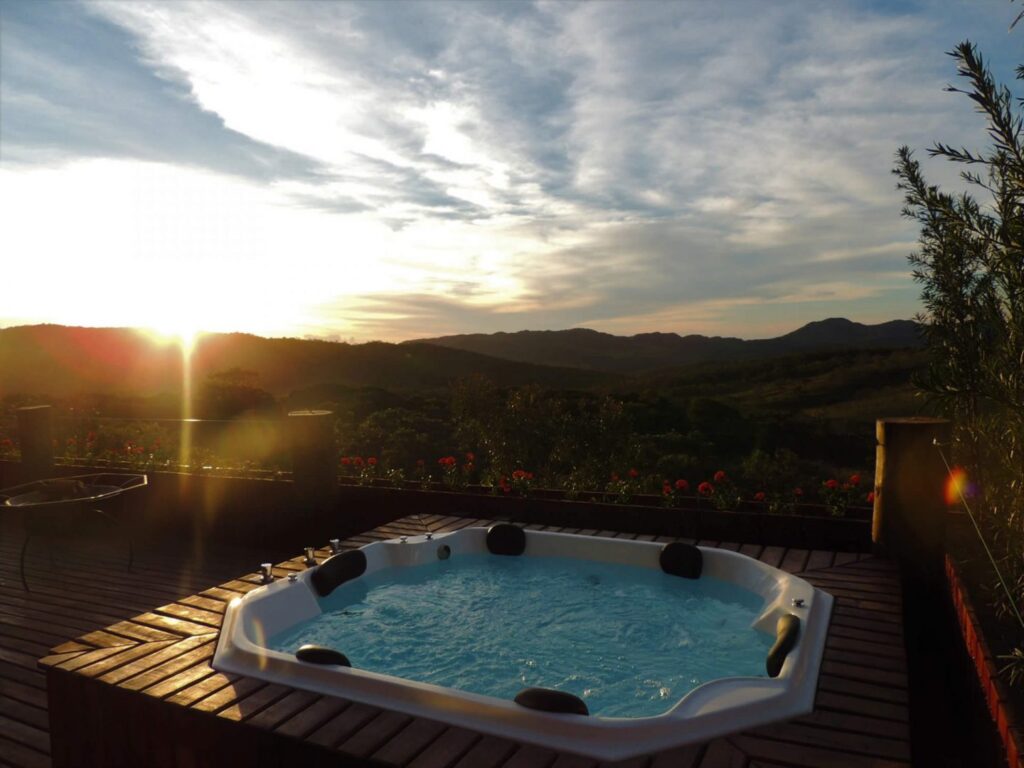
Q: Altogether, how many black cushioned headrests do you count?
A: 6